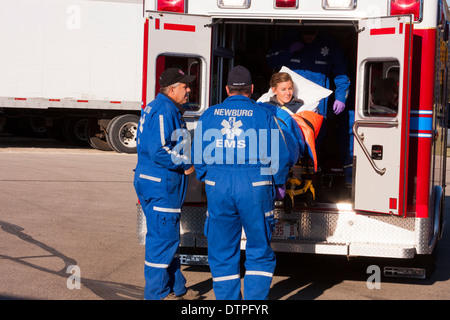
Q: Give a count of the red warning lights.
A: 3